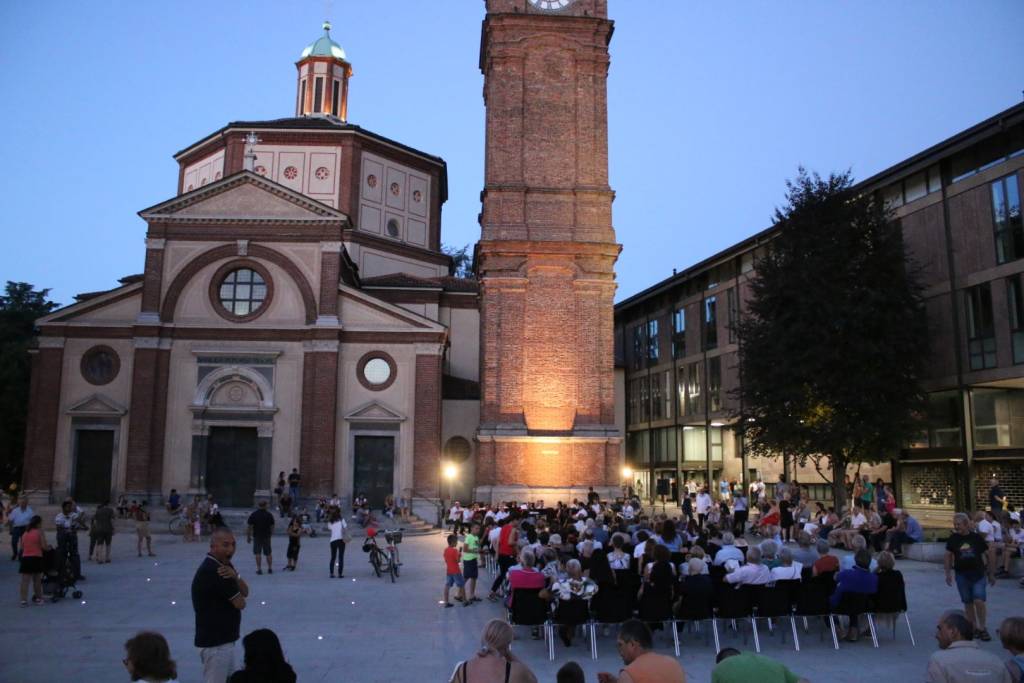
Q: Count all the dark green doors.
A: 3